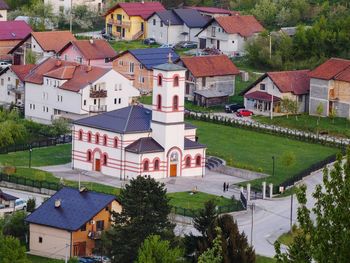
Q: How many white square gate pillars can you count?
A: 4